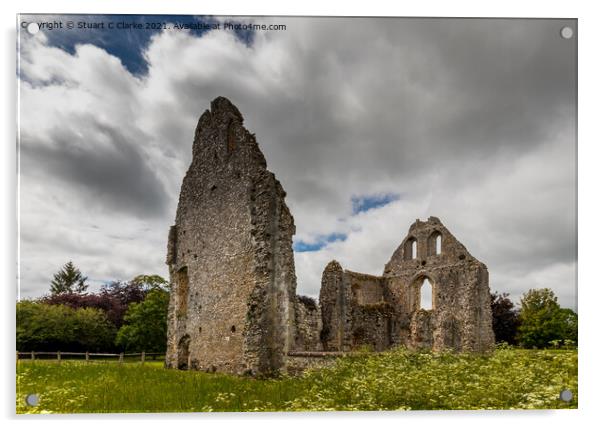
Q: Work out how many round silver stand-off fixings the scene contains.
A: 4